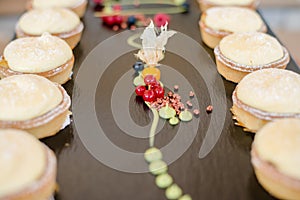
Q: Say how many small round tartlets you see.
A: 10